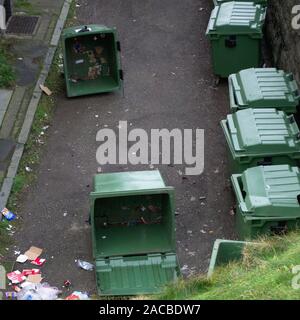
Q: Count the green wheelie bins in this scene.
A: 8